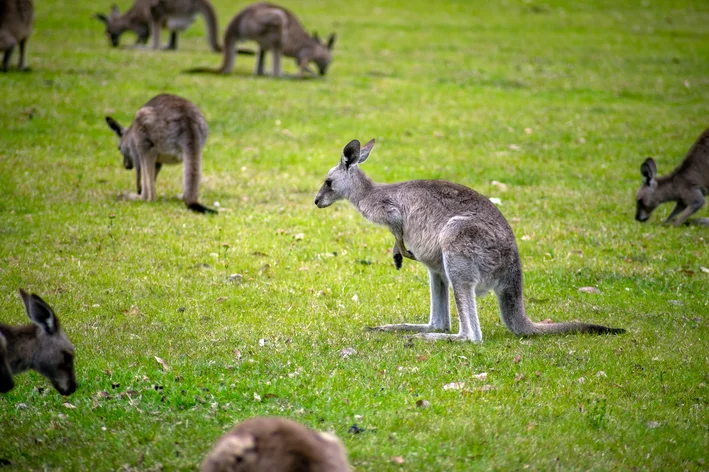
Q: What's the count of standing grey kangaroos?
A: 1